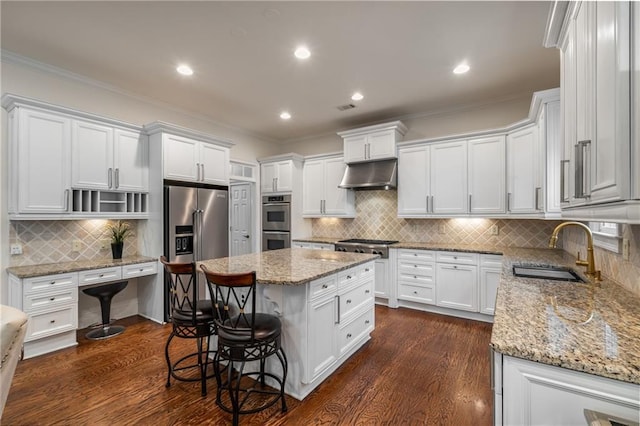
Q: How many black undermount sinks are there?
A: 1